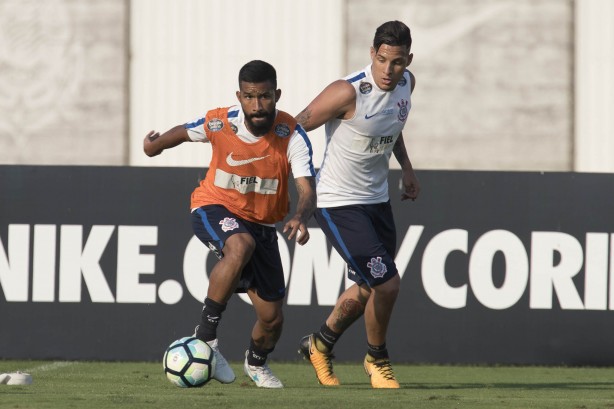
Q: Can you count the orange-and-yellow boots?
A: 2